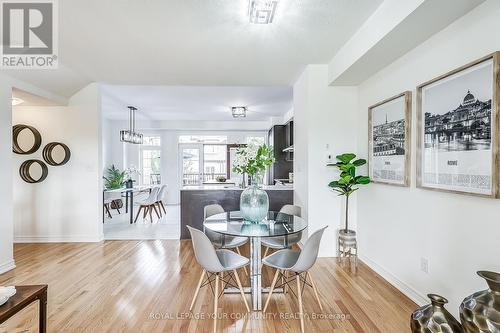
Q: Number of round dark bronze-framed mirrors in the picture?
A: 3